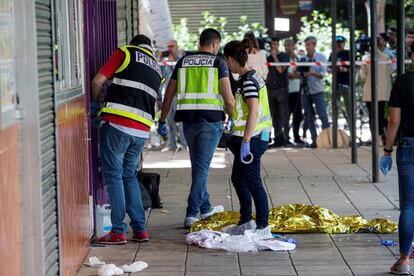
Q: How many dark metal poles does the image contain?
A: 4